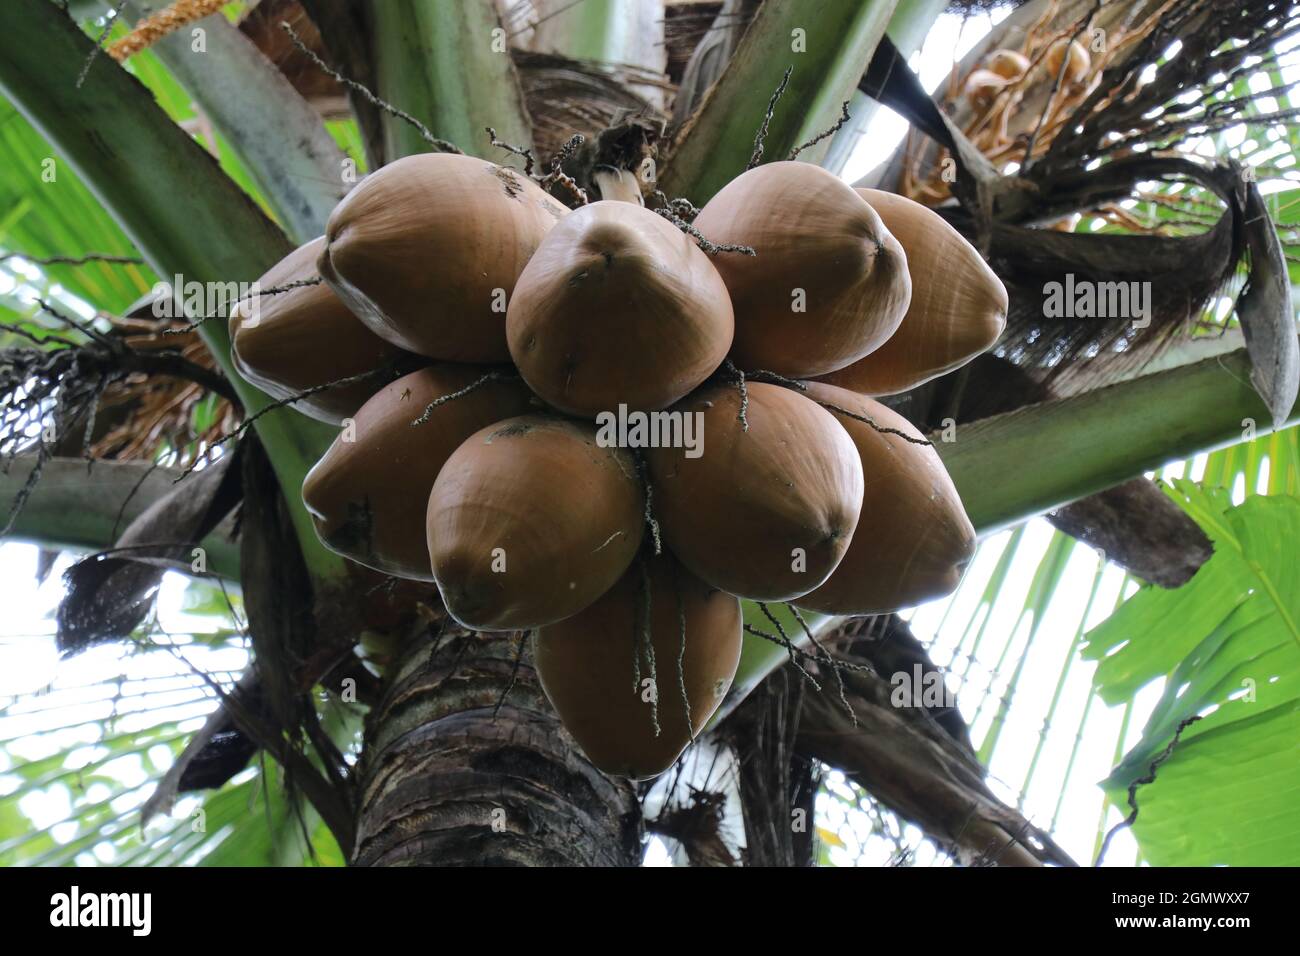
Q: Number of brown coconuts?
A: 10